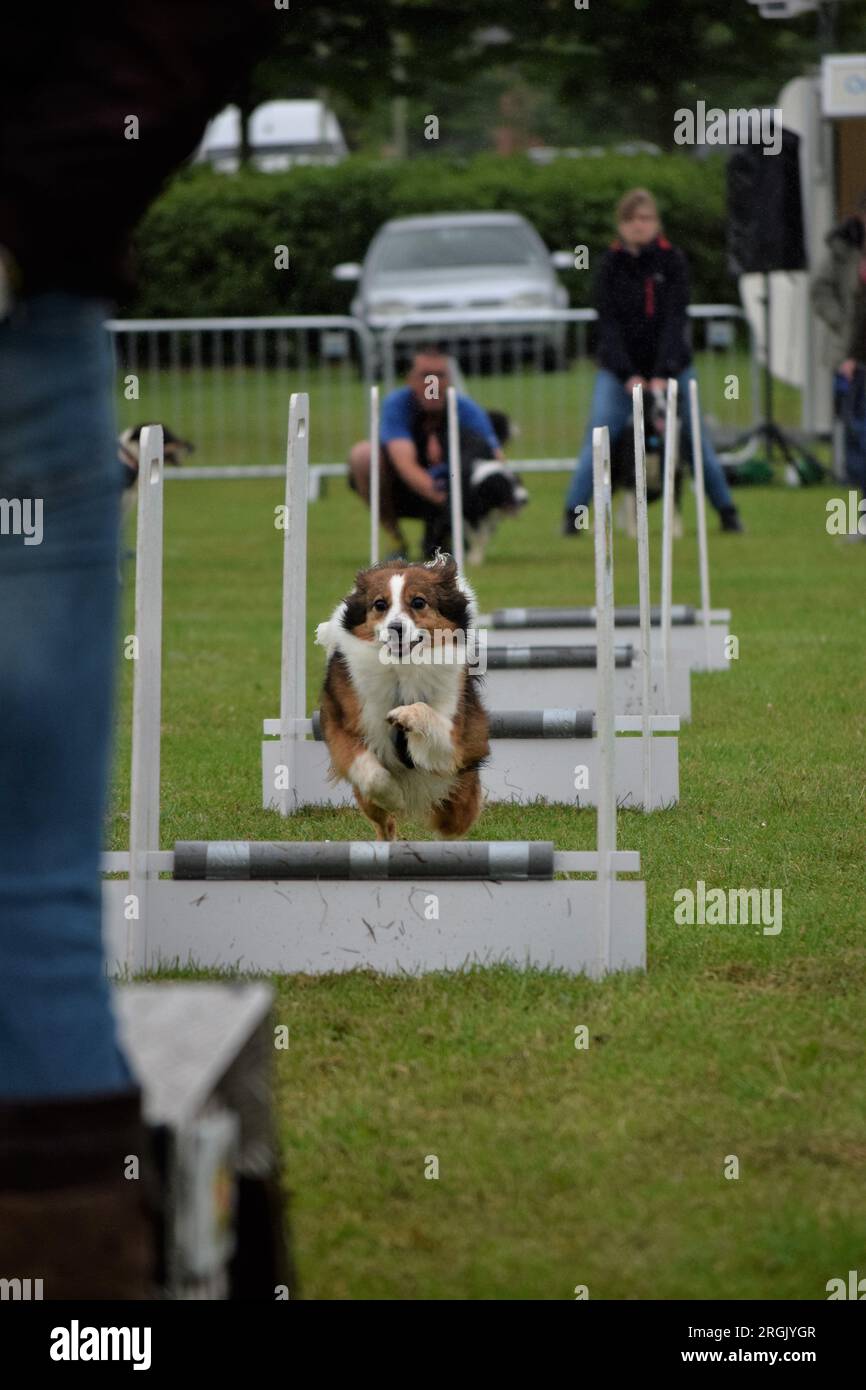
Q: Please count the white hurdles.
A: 4